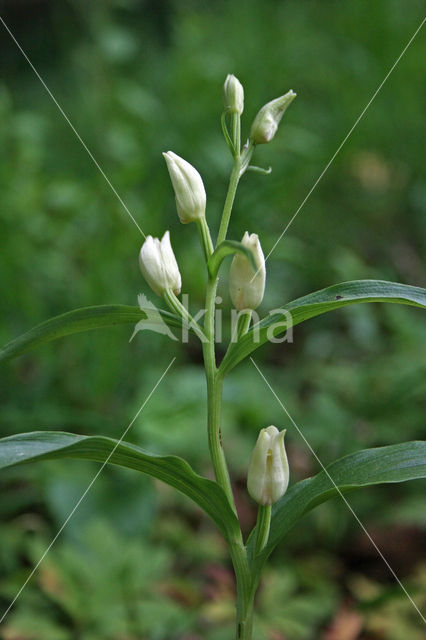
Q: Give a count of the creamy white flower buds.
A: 6